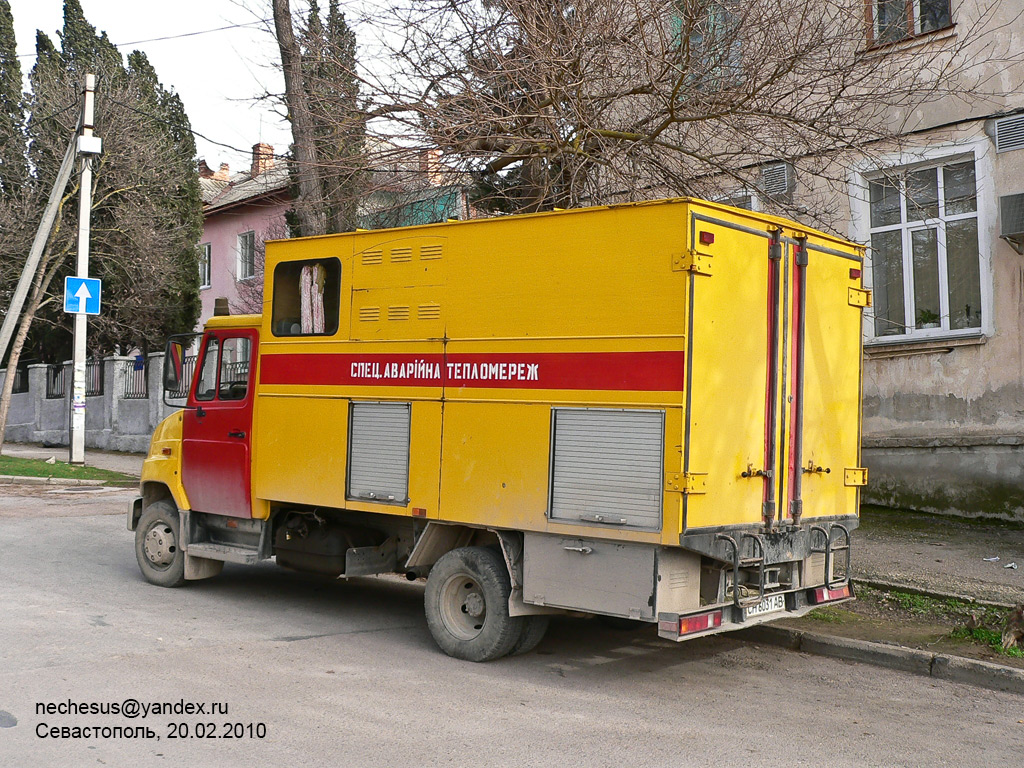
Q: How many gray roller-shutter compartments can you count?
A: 2